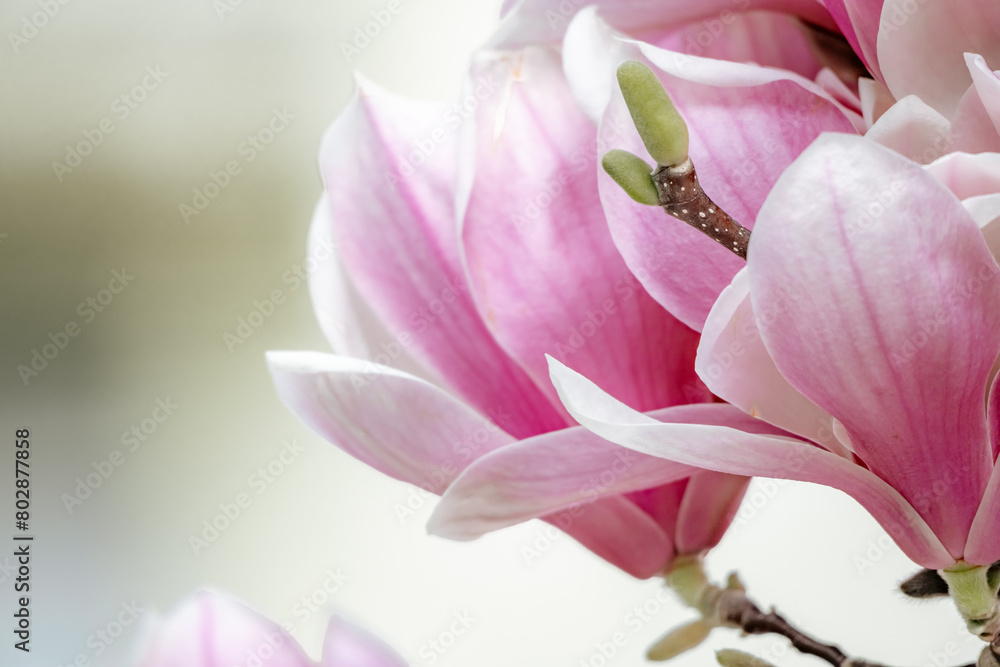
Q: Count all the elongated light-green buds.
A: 2